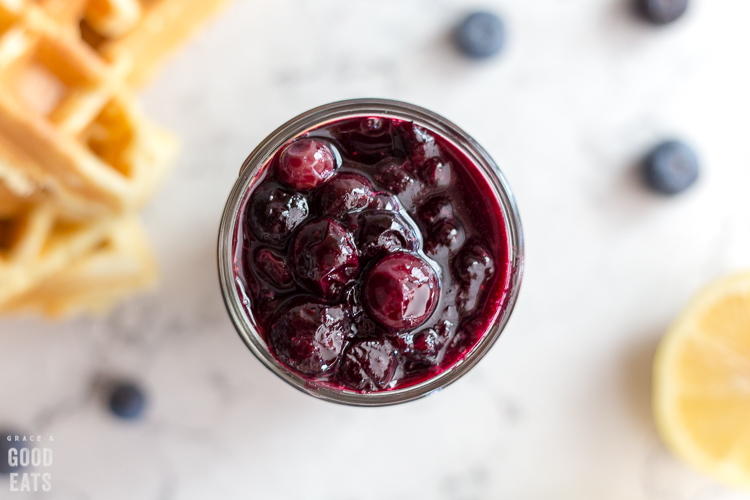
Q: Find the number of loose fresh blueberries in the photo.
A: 5